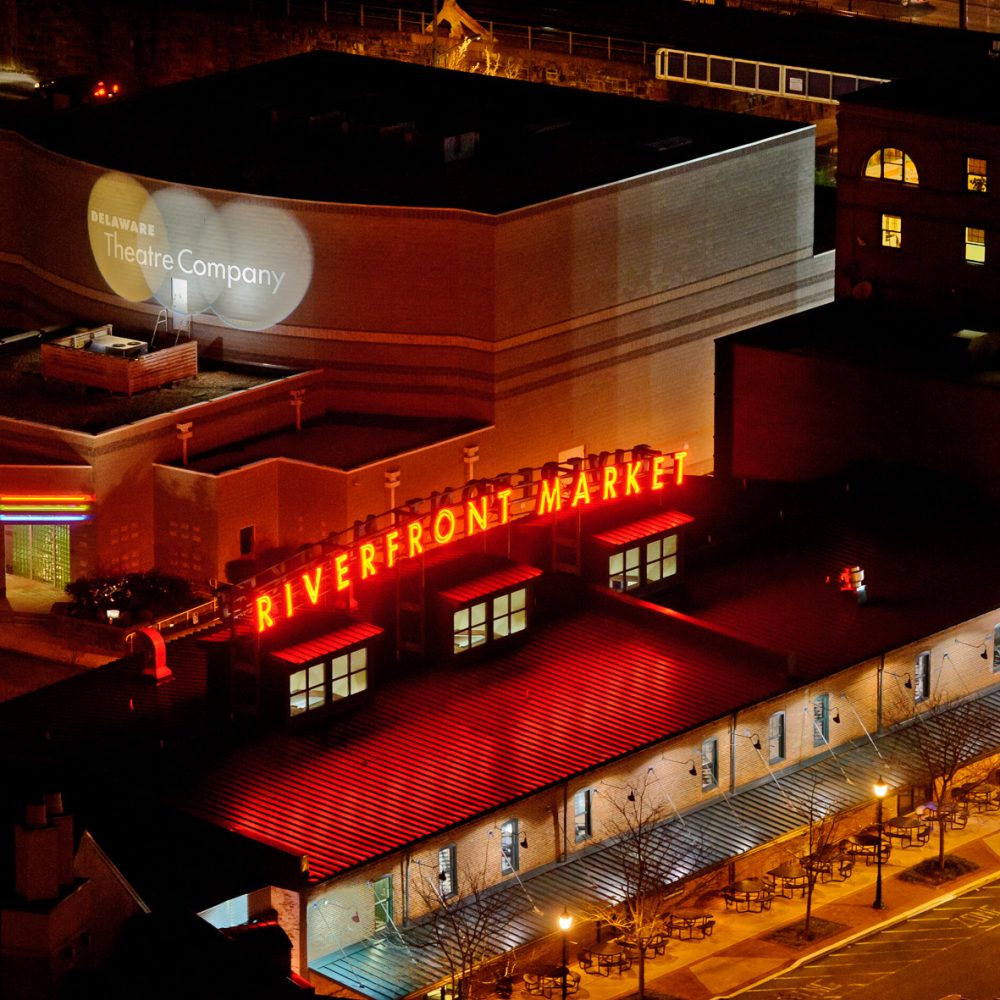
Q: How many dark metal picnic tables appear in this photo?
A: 11